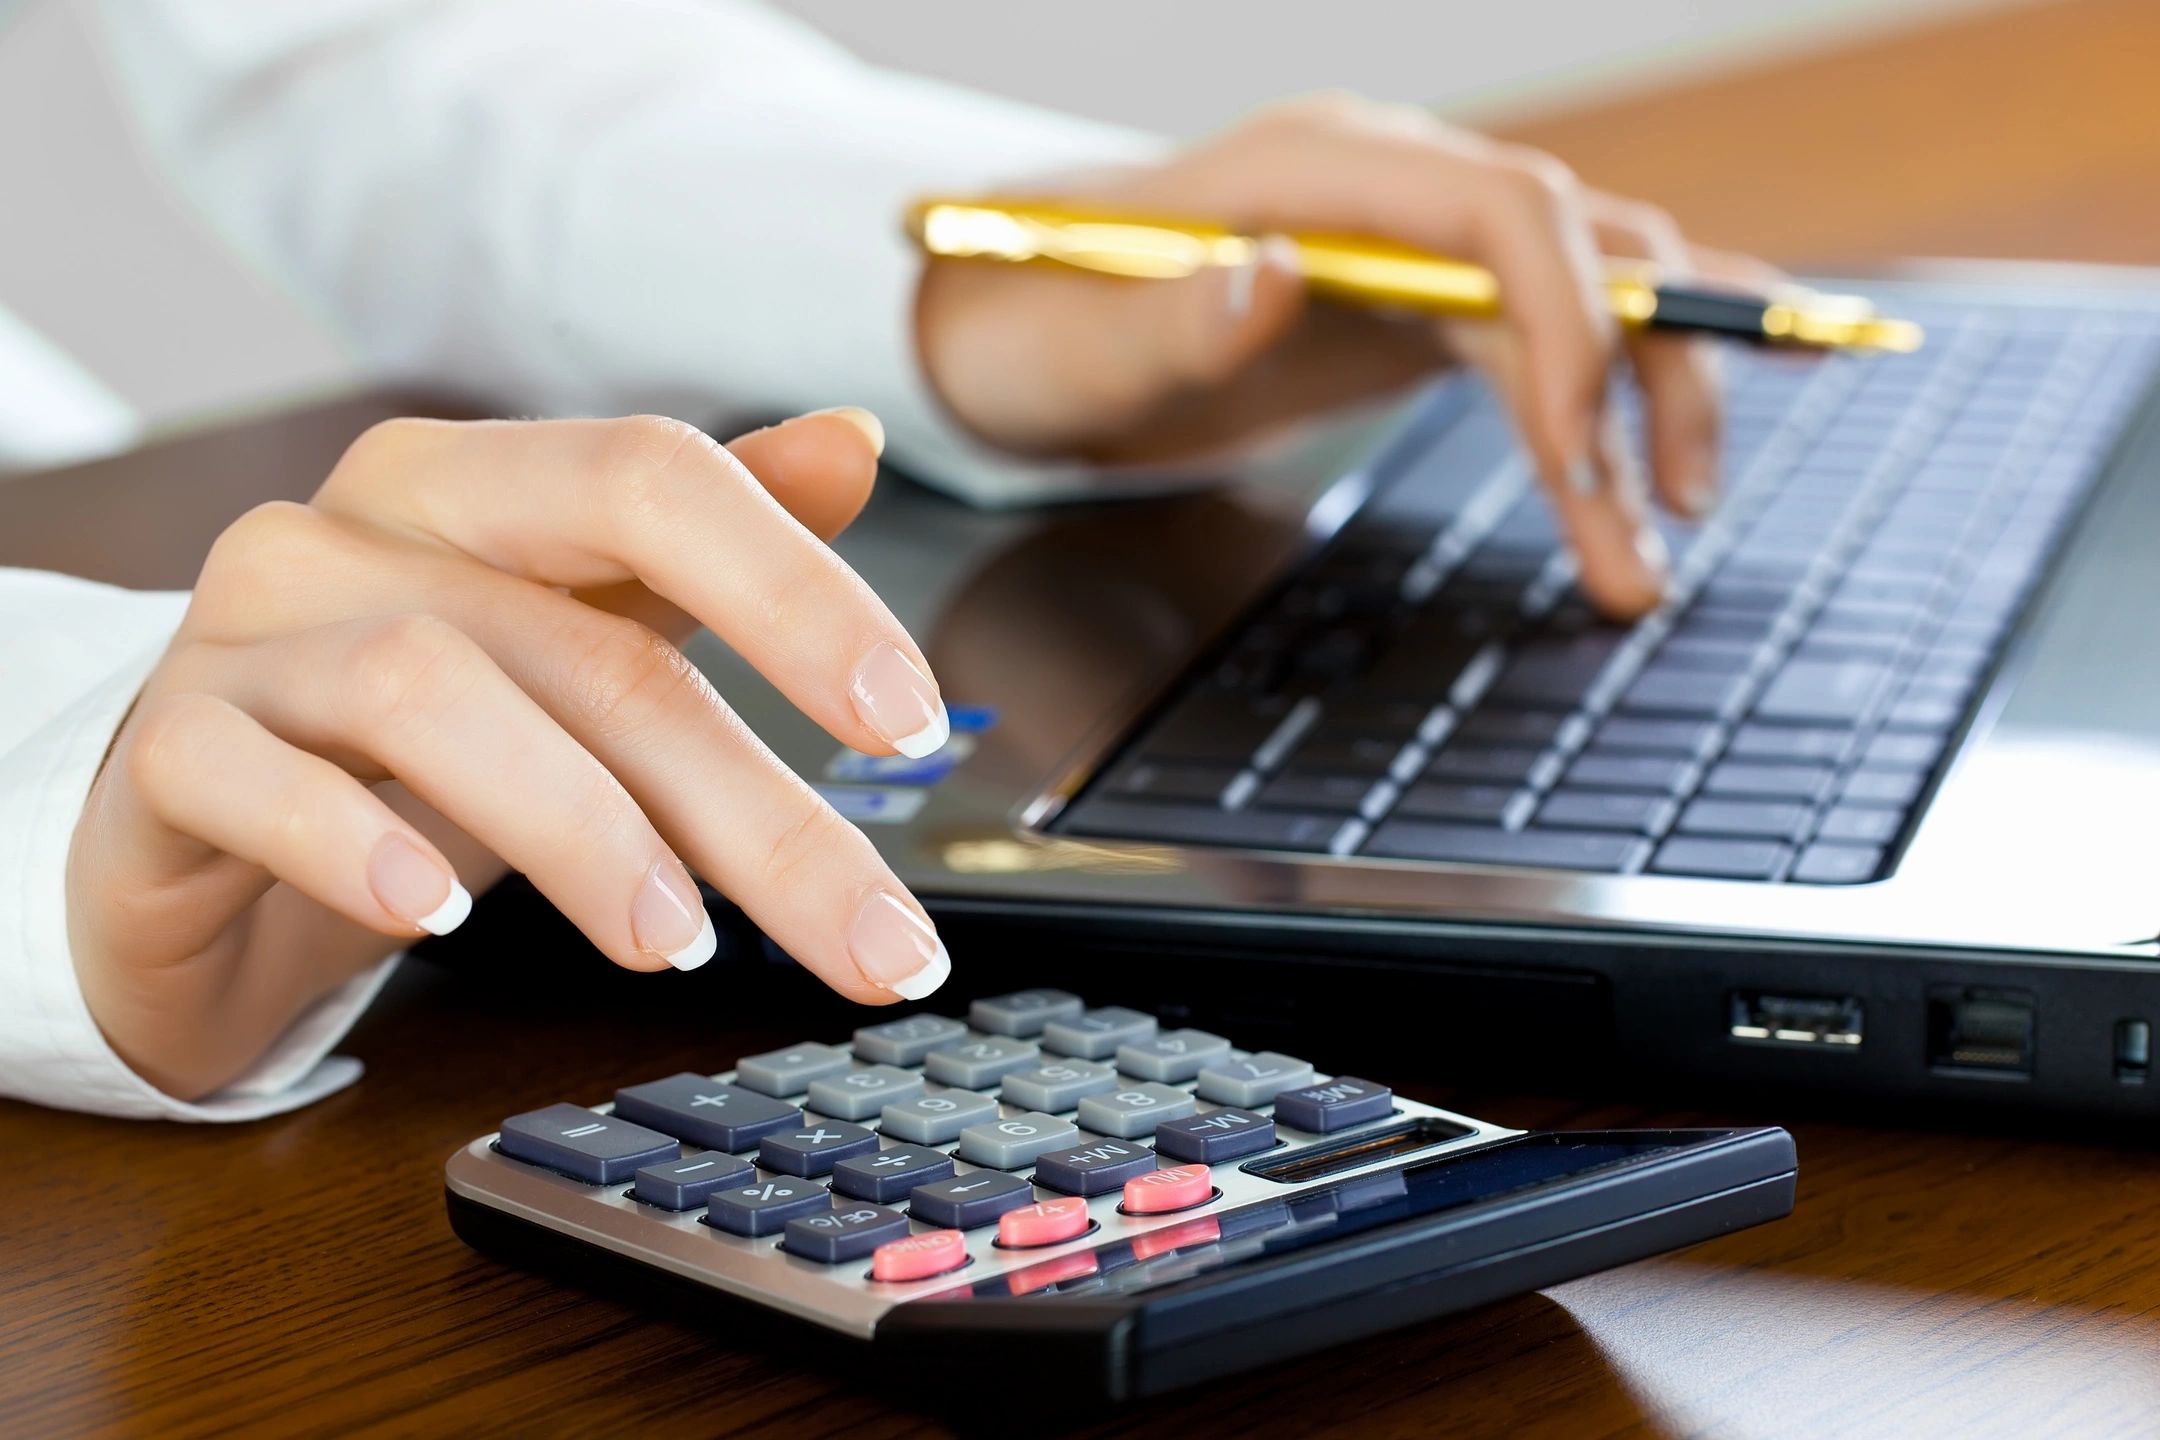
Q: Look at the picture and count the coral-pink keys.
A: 3